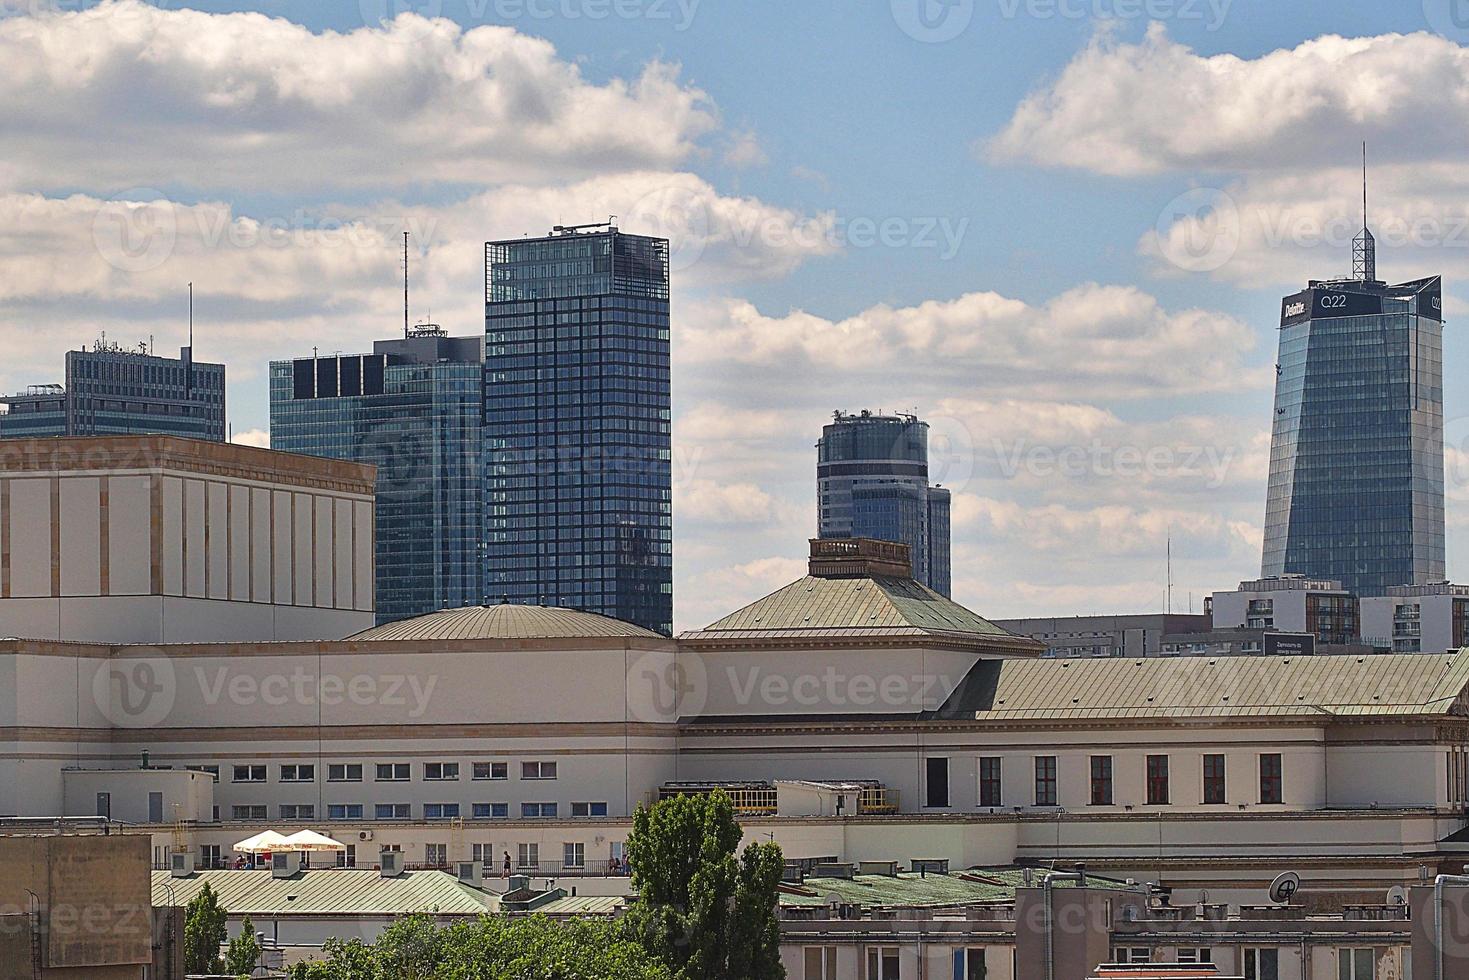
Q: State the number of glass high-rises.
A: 5